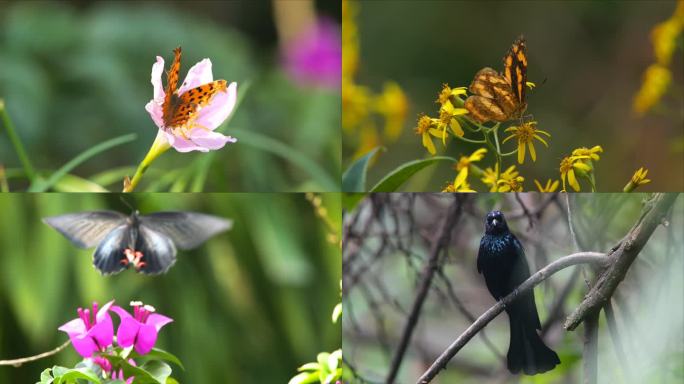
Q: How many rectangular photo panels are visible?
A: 4